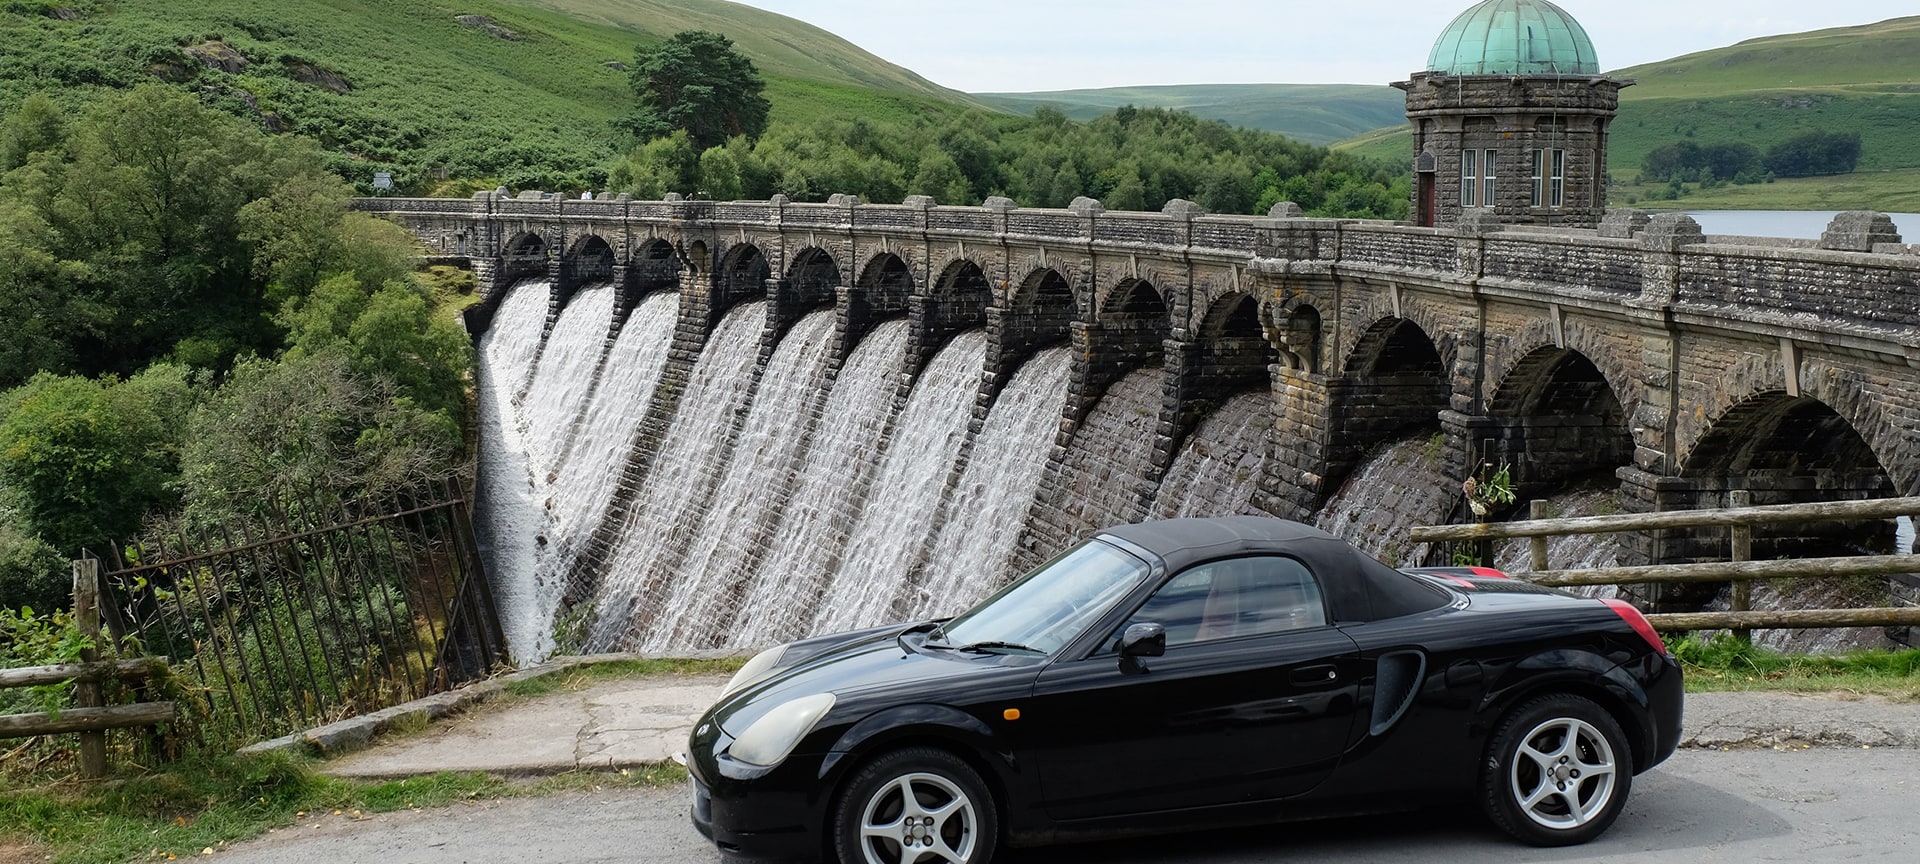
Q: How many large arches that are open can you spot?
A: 13